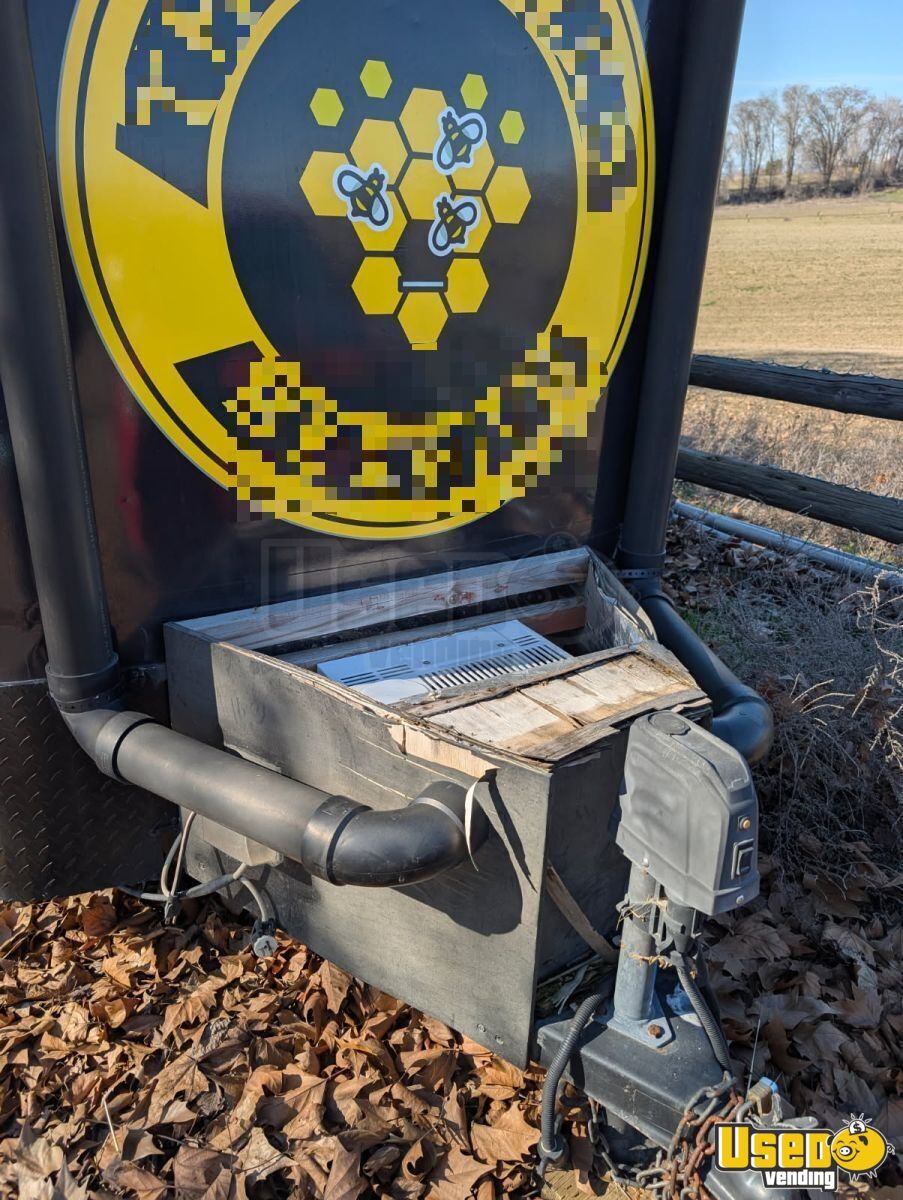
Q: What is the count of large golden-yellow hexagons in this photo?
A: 11